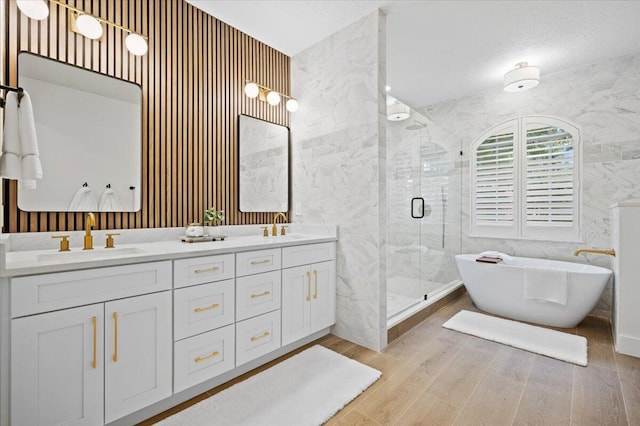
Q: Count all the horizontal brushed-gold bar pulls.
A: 6